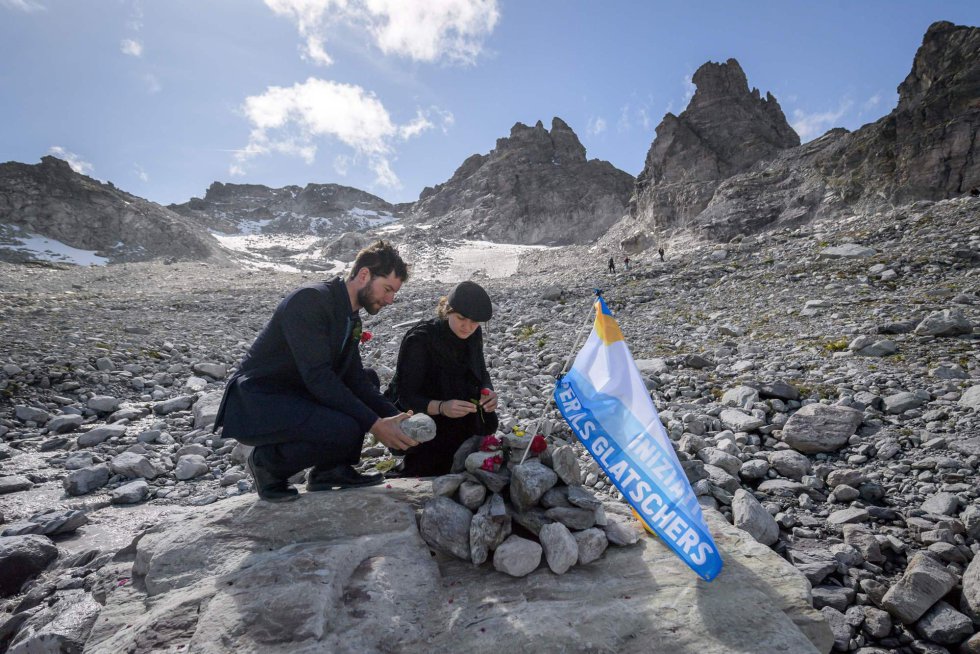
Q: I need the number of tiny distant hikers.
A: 3